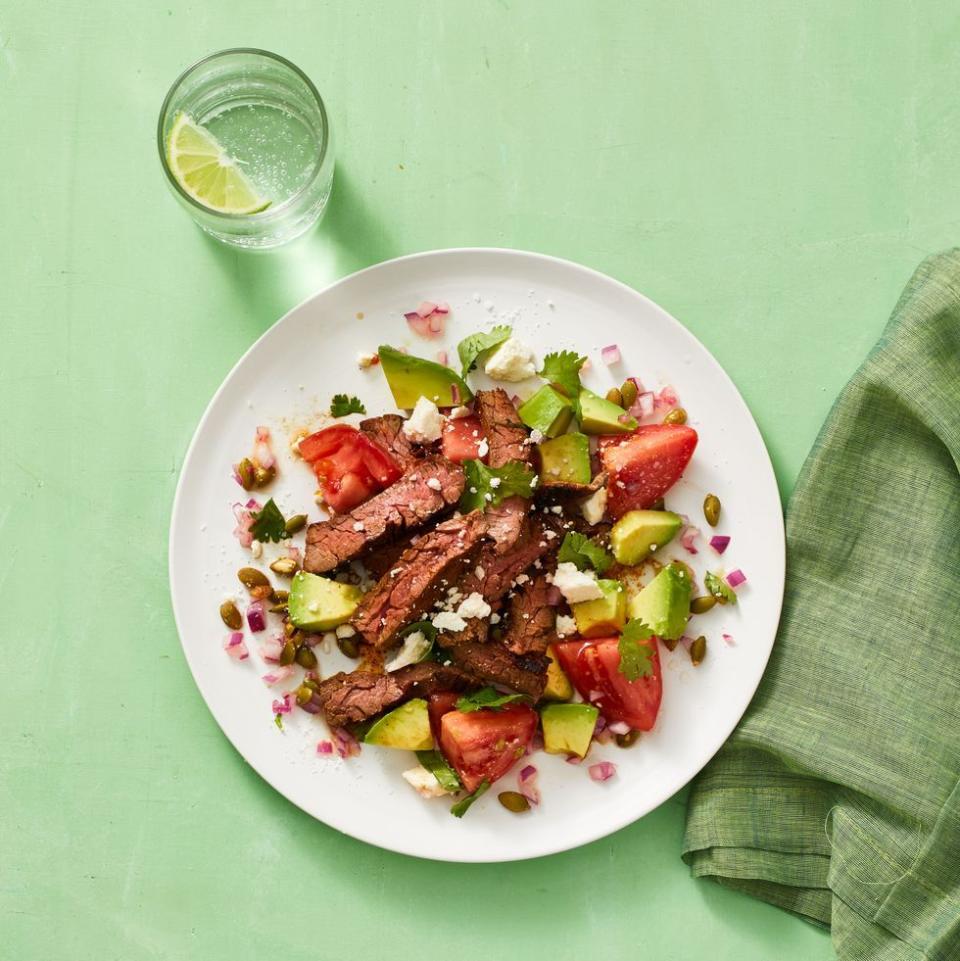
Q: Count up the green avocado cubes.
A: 11